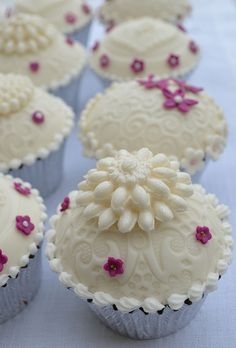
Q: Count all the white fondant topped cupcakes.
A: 8